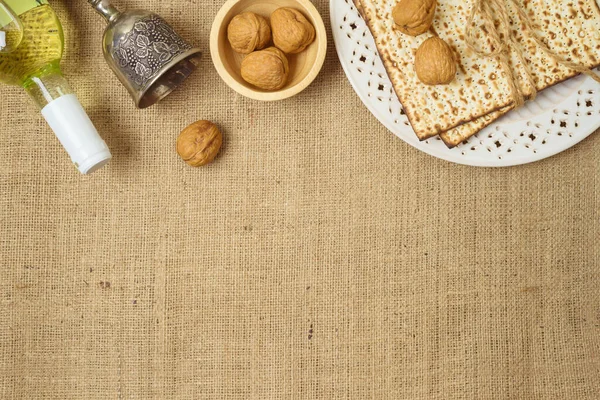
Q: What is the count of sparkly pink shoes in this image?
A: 0